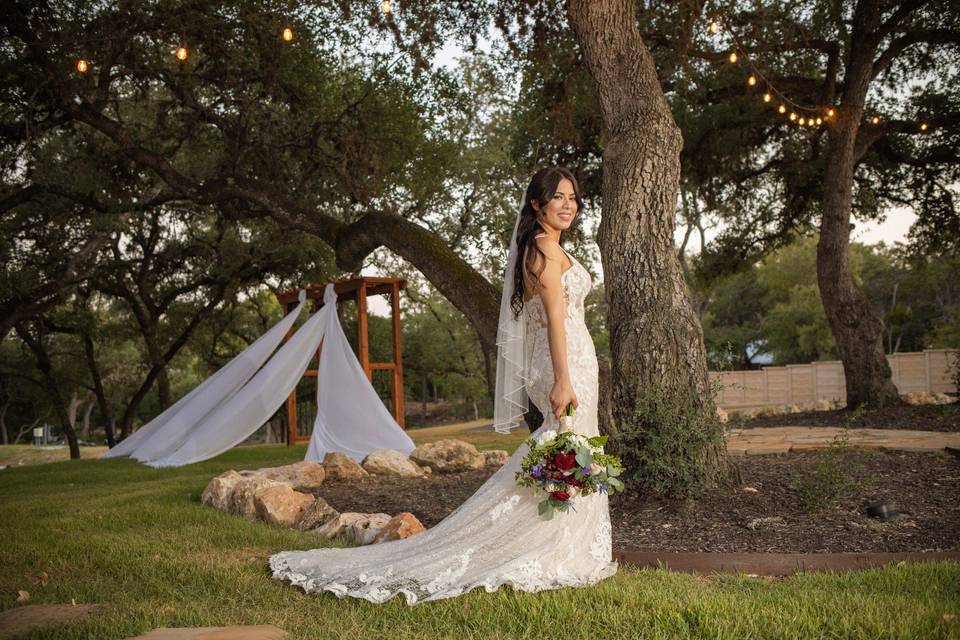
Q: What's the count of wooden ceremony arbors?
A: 1